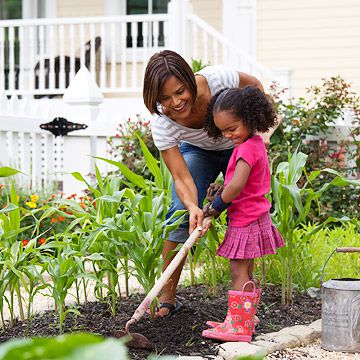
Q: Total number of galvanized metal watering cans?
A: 1